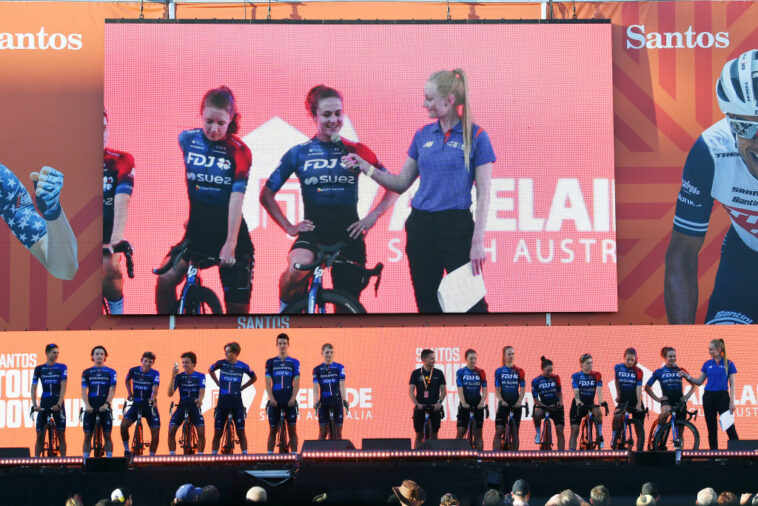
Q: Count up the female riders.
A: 6